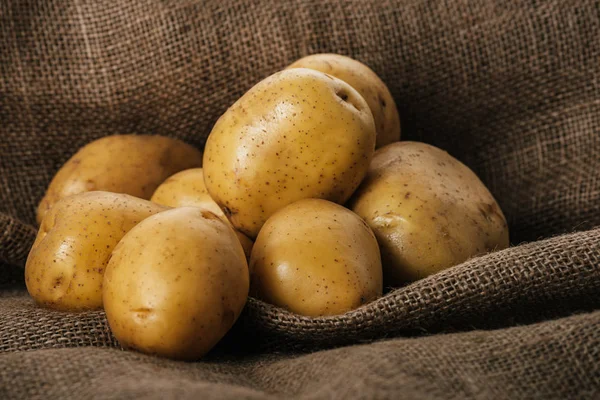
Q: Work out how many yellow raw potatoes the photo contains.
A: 8